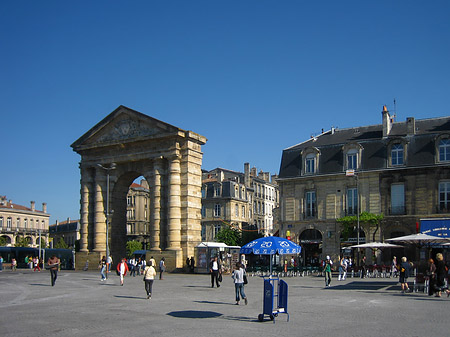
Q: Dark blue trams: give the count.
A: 1